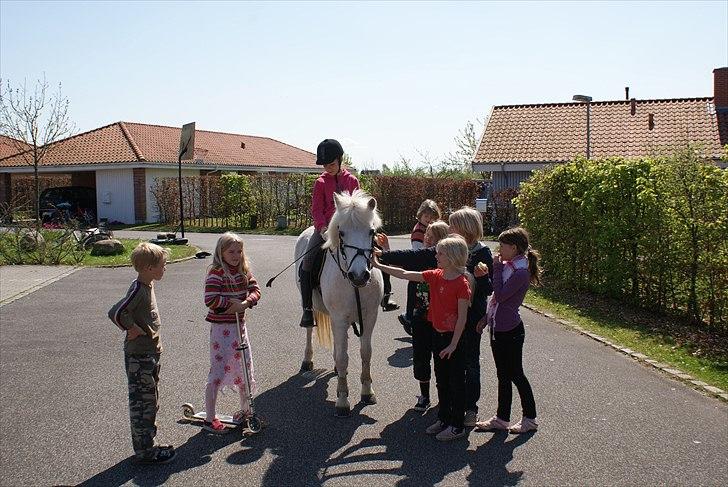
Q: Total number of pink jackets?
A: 1